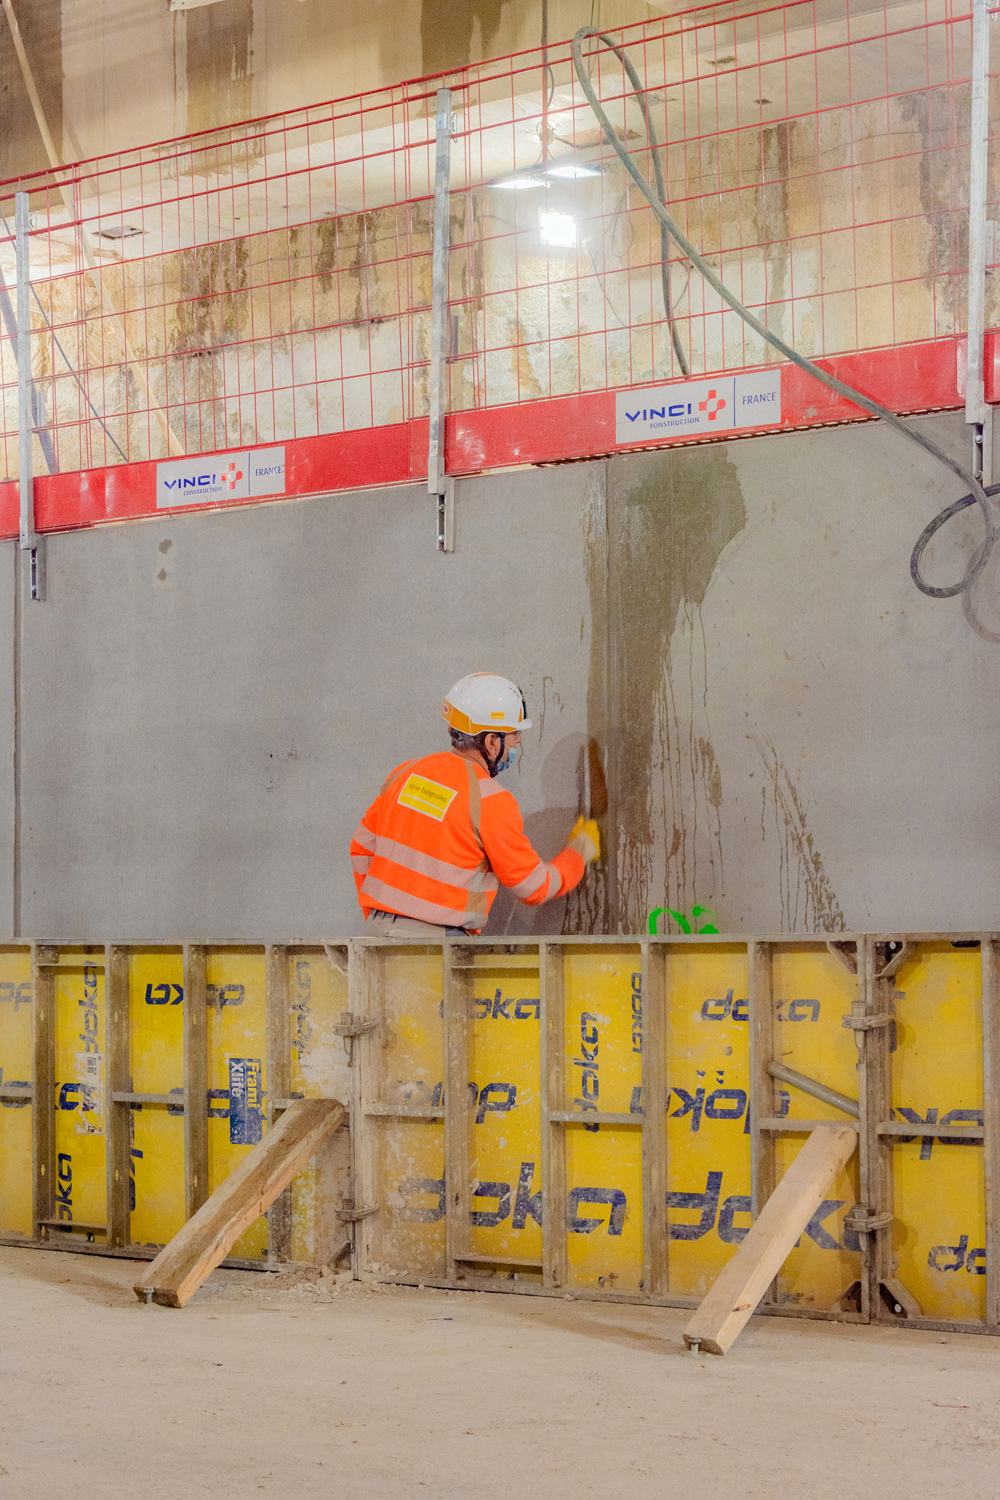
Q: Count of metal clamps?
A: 4